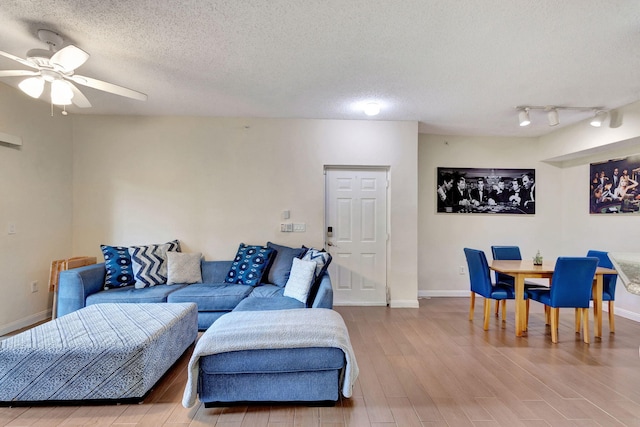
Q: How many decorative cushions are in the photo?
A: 7